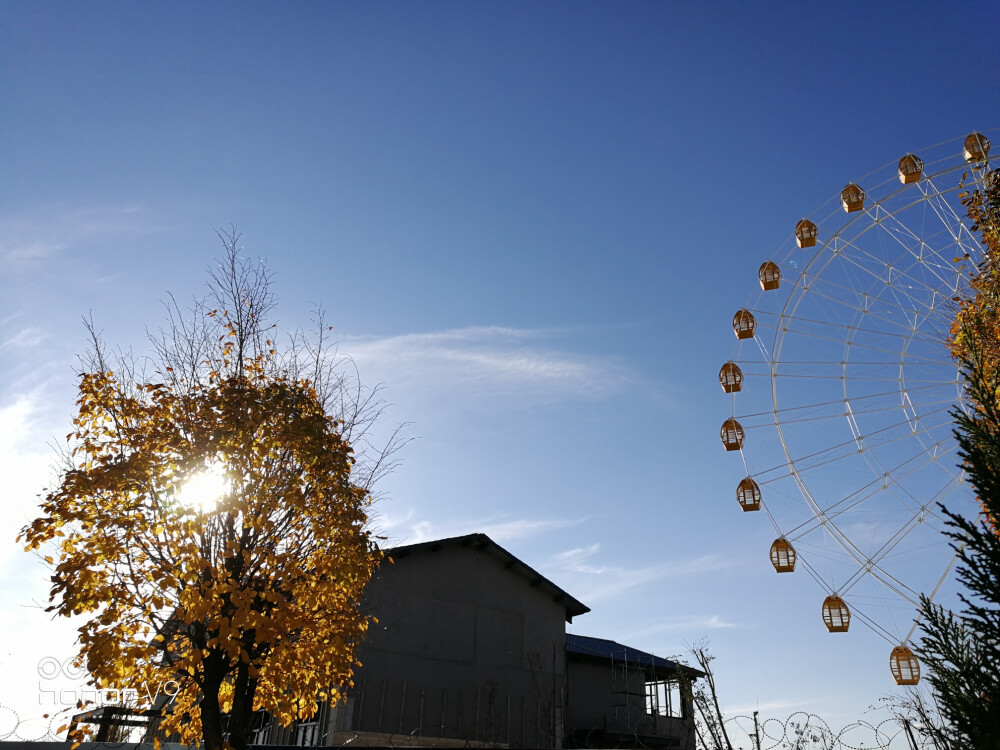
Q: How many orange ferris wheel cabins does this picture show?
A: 12